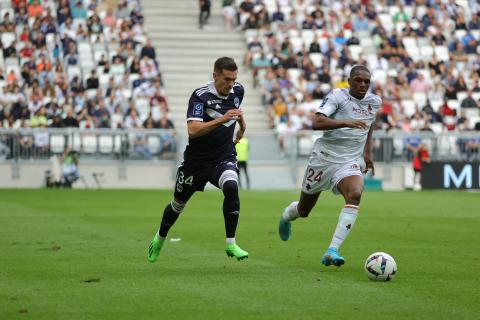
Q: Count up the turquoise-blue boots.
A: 2